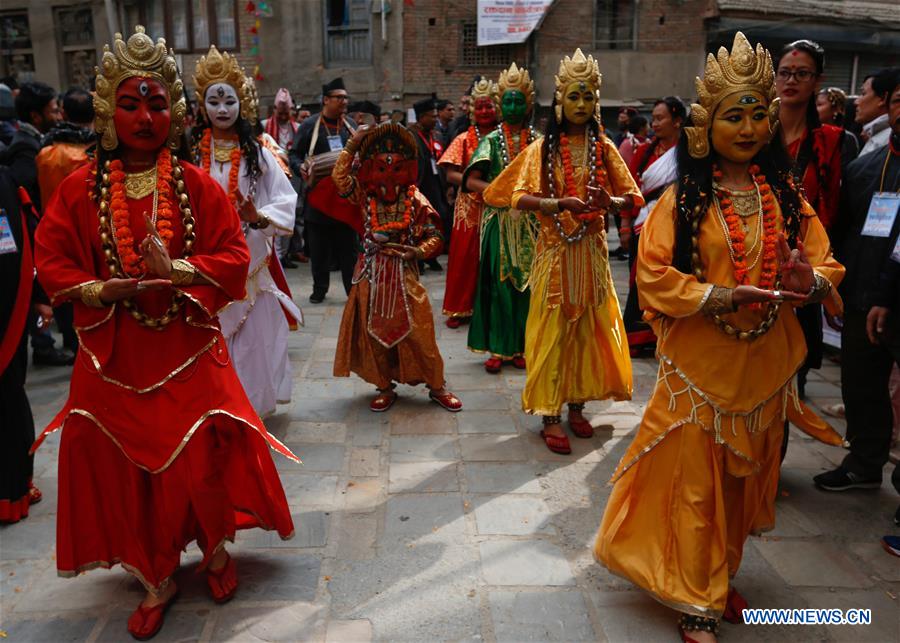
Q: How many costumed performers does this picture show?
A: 7